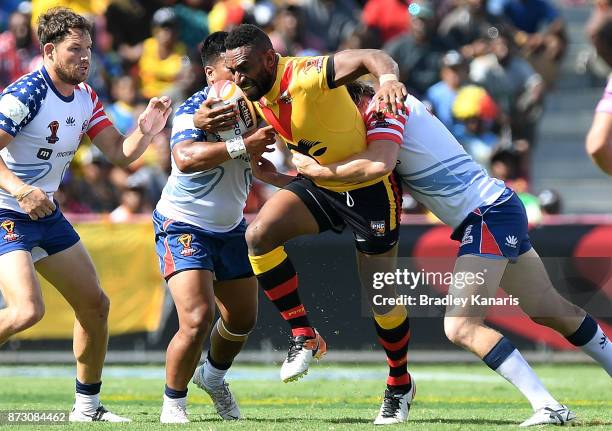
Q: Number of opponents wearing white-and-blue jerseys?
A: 3